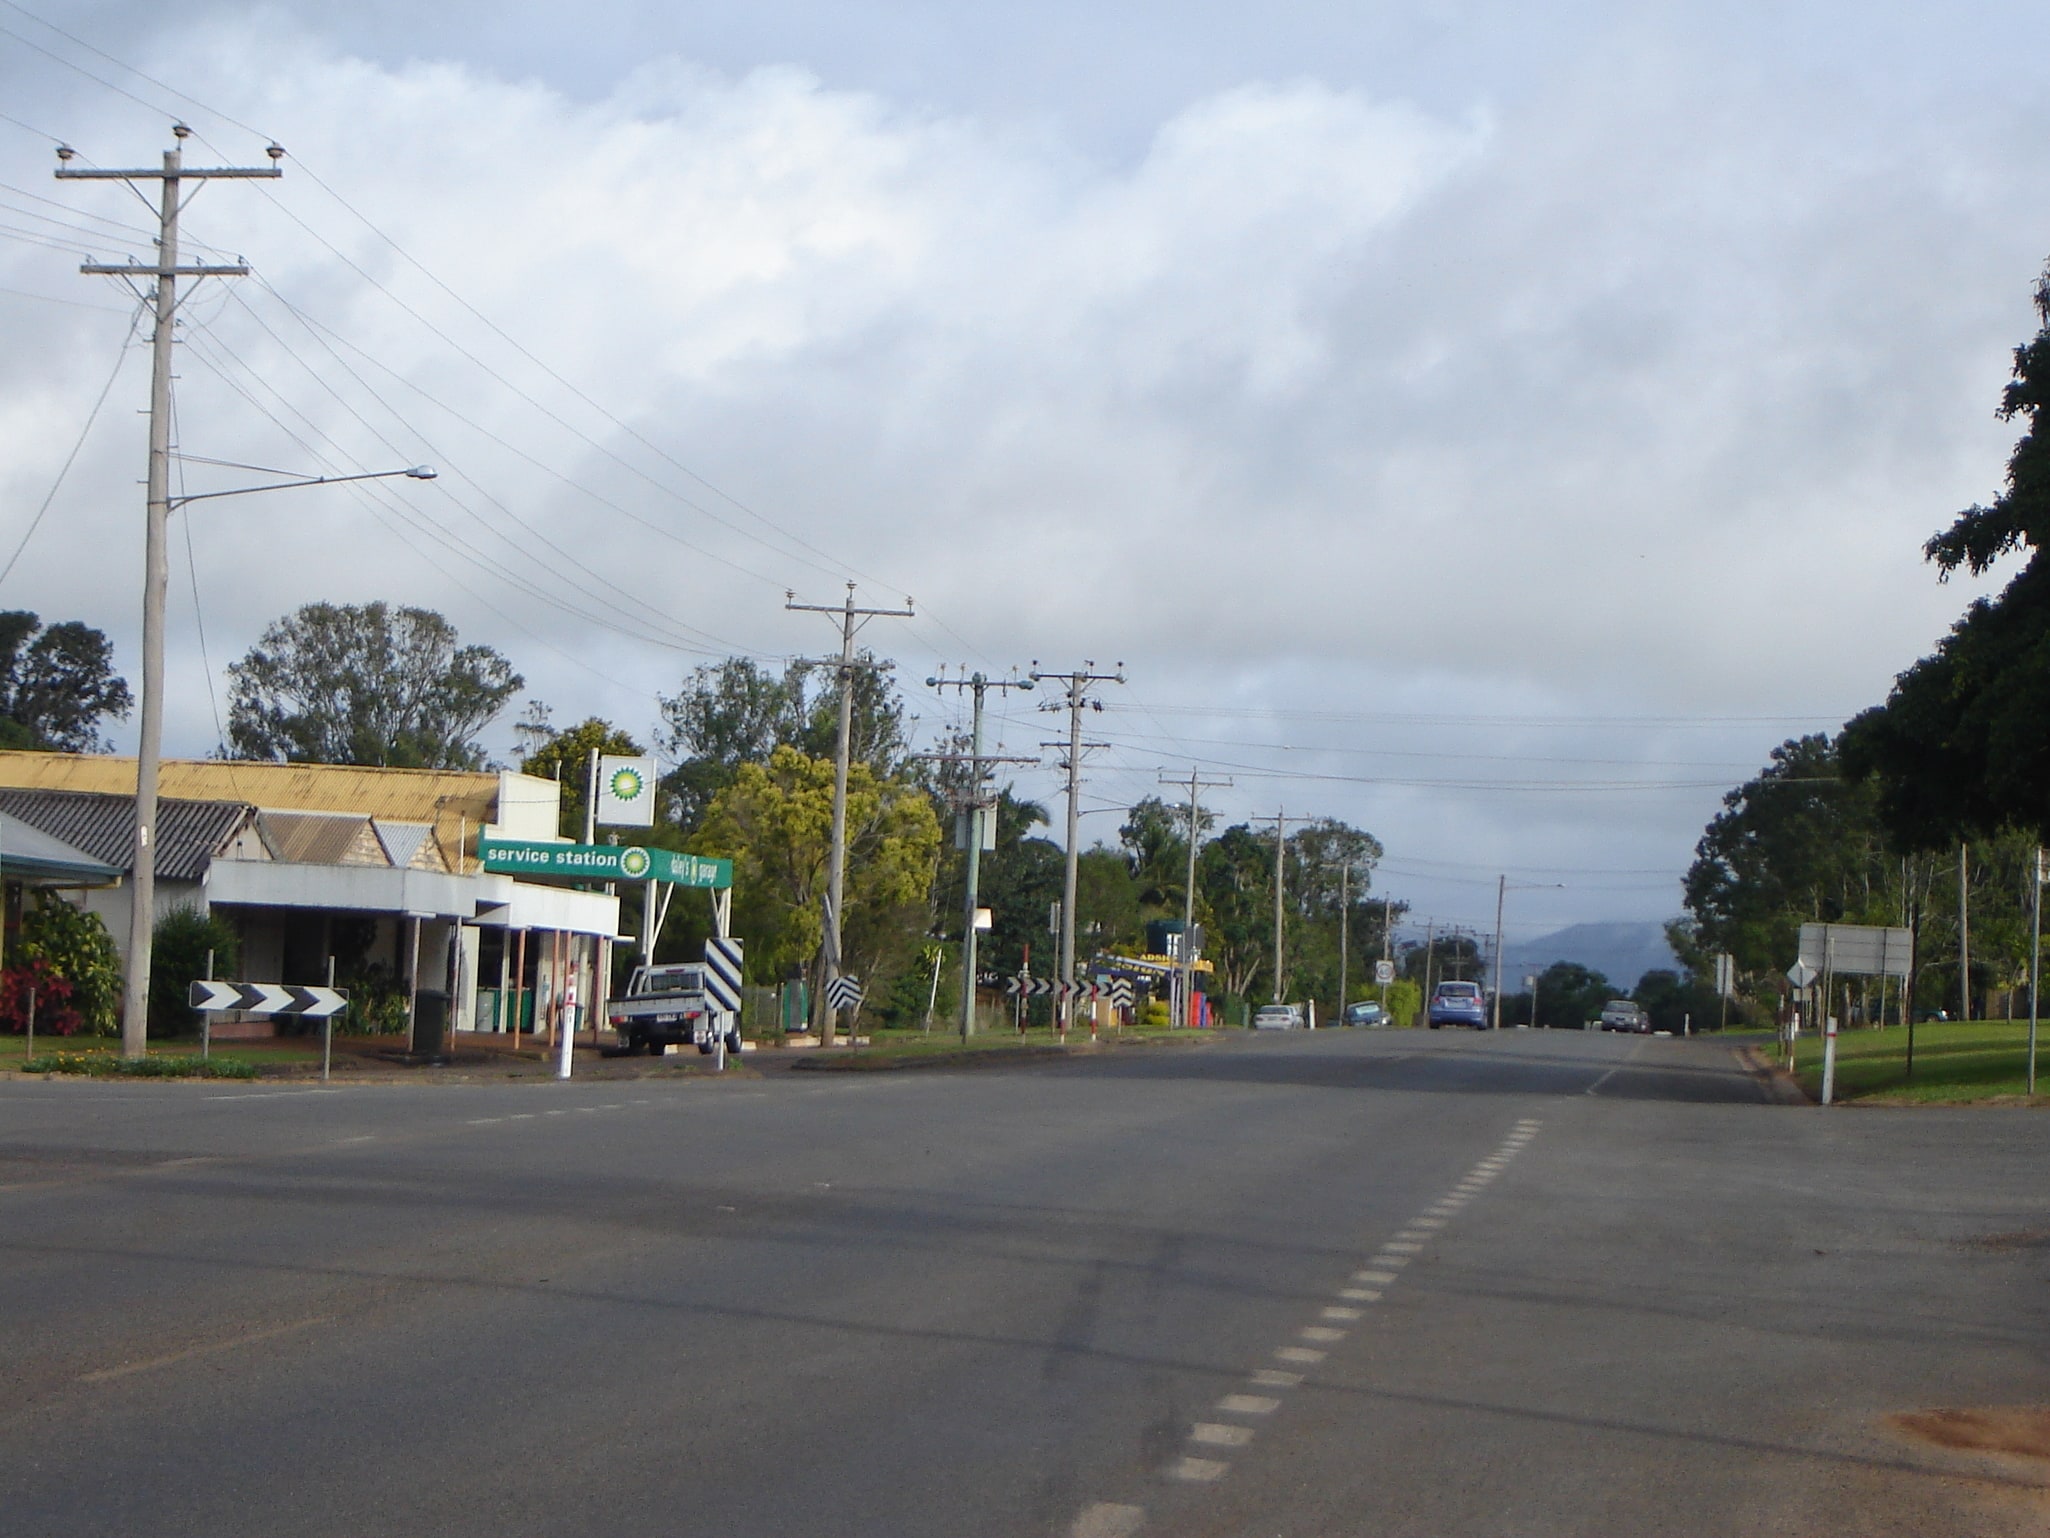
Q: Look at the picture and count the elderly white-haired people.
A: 0